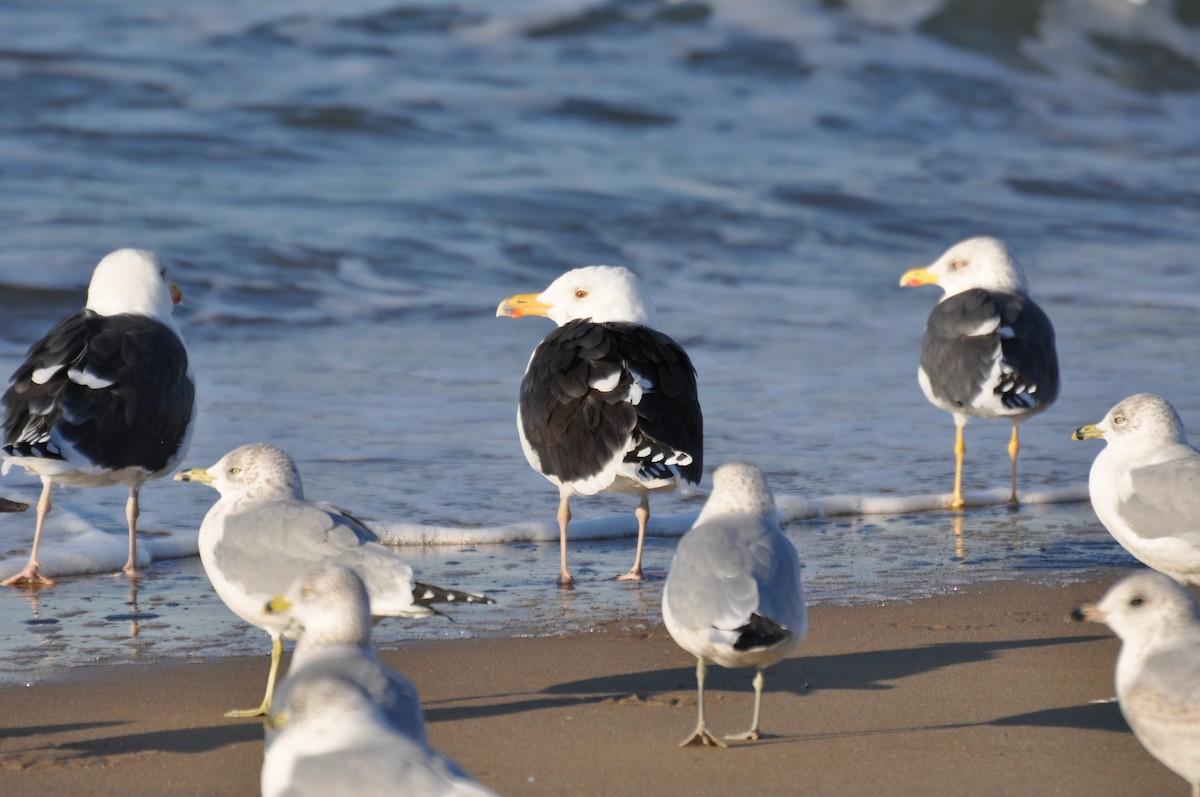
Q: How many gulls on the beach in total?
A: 9